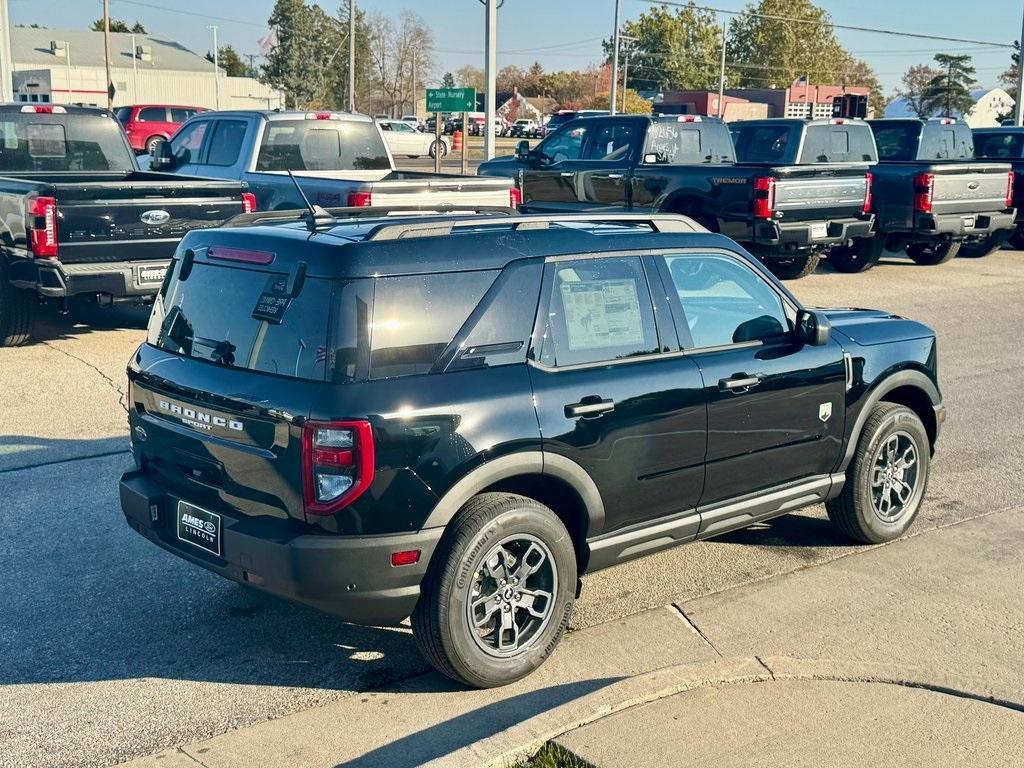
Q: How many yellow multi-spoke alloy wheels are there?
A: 0